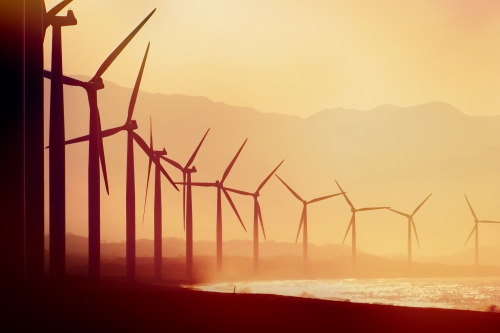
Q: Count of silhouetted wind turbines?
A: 11